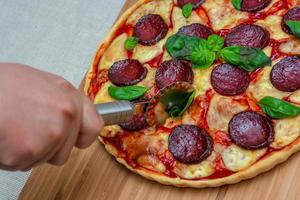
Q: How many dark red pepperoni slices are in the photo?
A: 13